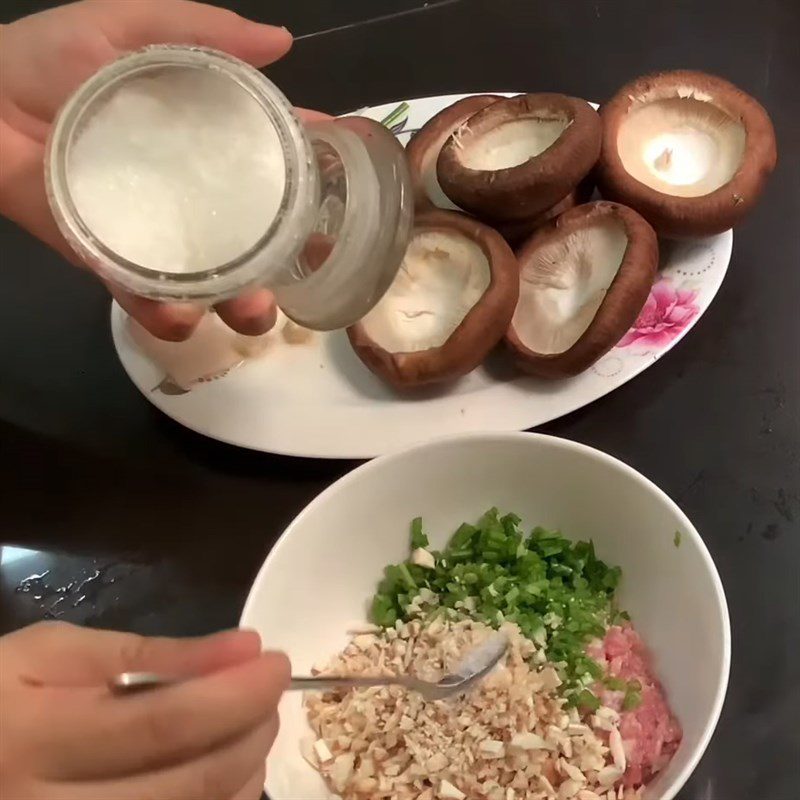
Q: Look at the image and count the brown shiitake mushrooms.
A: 5